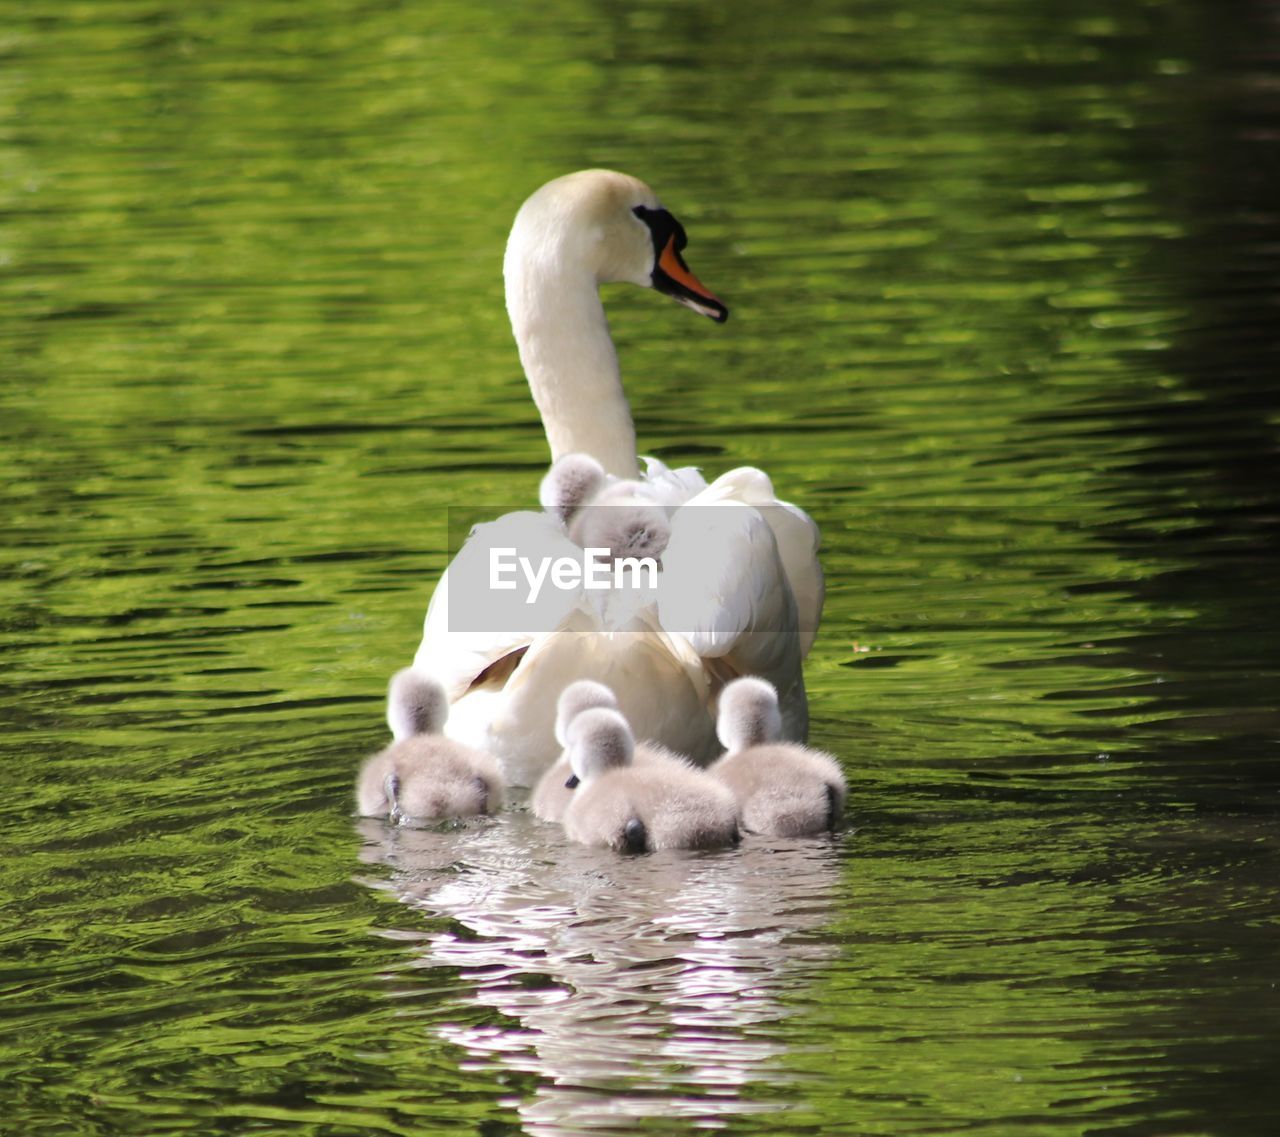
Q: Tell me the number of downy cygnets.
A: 5